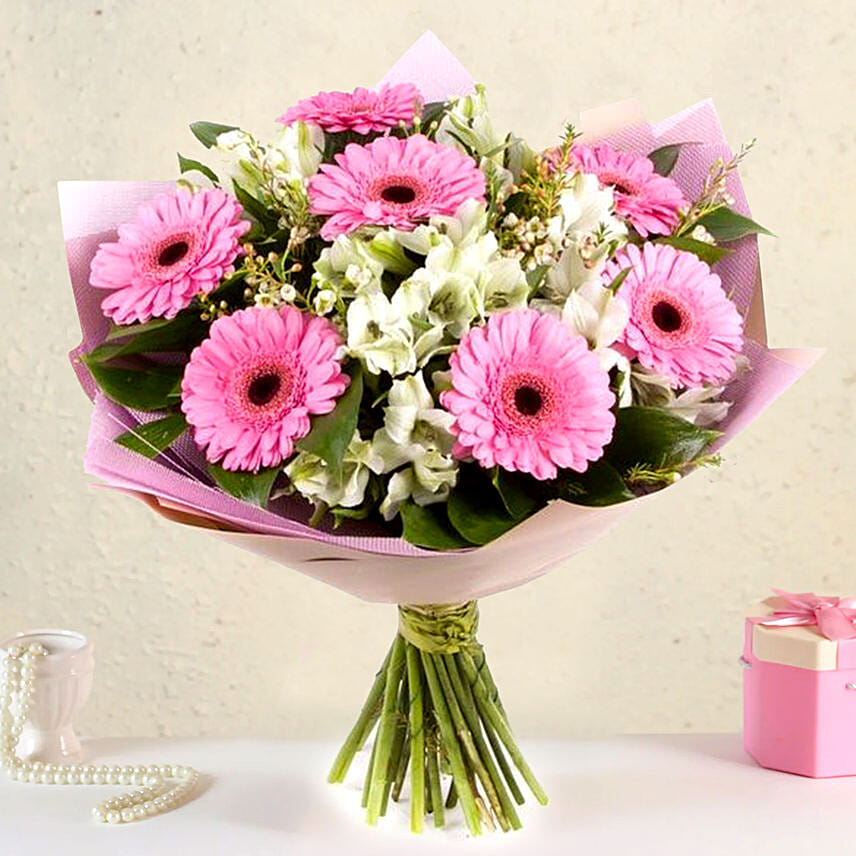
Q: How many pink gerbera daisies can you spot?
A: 7